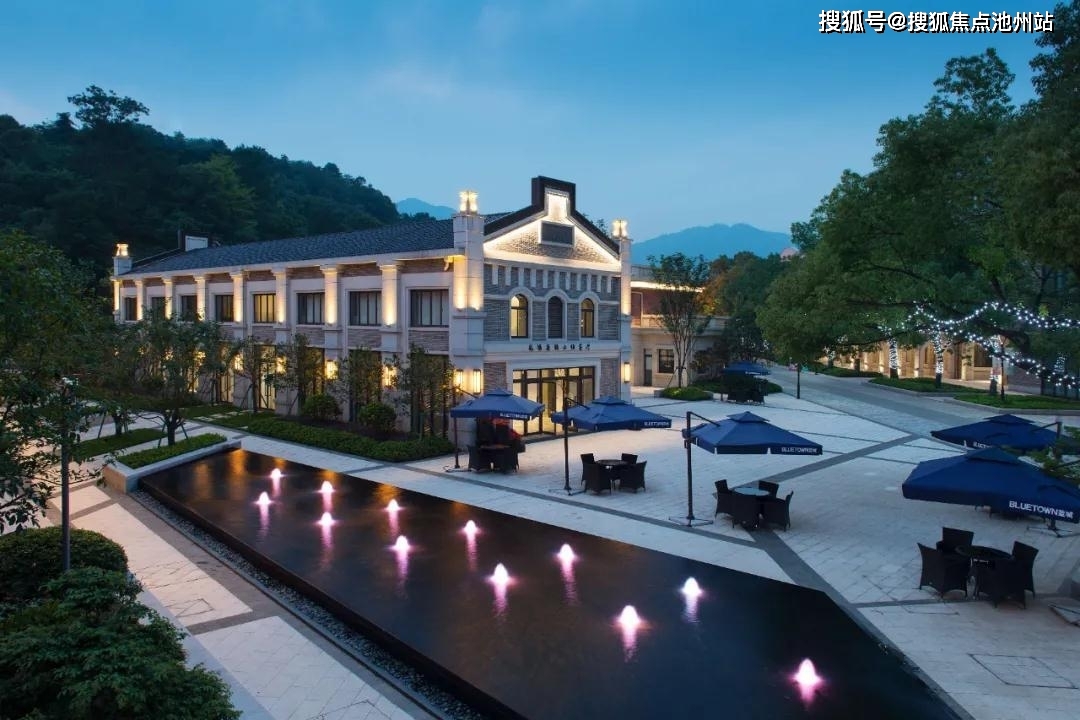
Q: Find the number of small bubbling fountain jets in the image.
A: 12